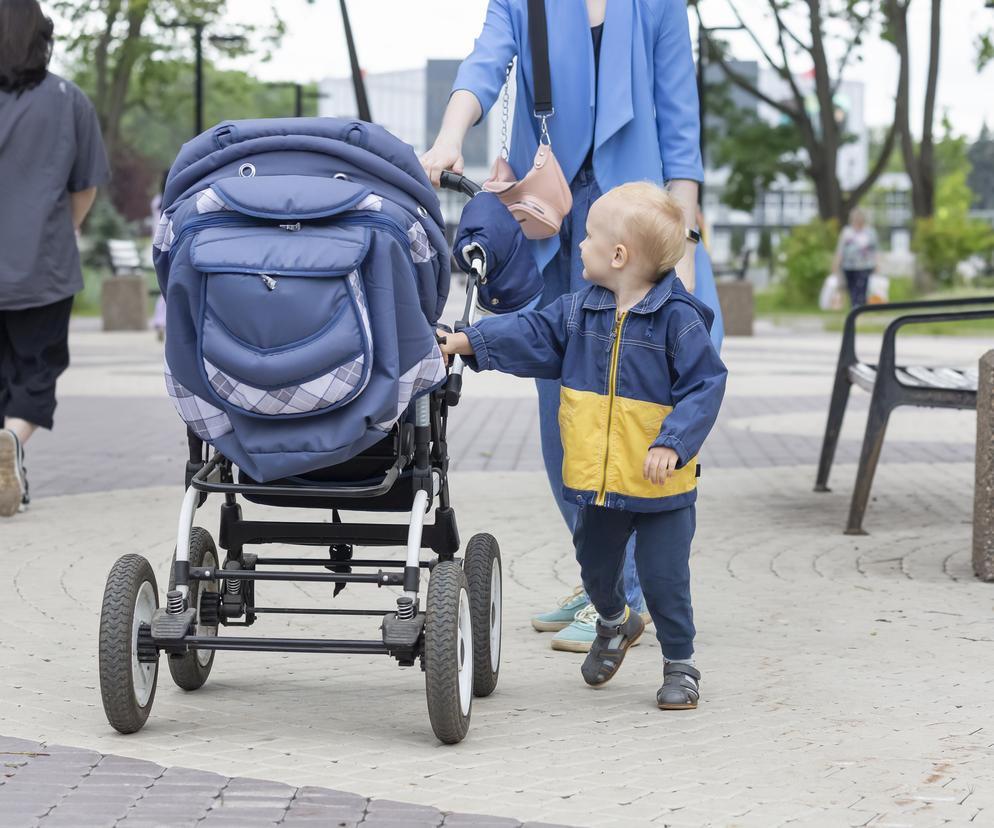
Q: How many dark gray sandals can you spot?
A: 2